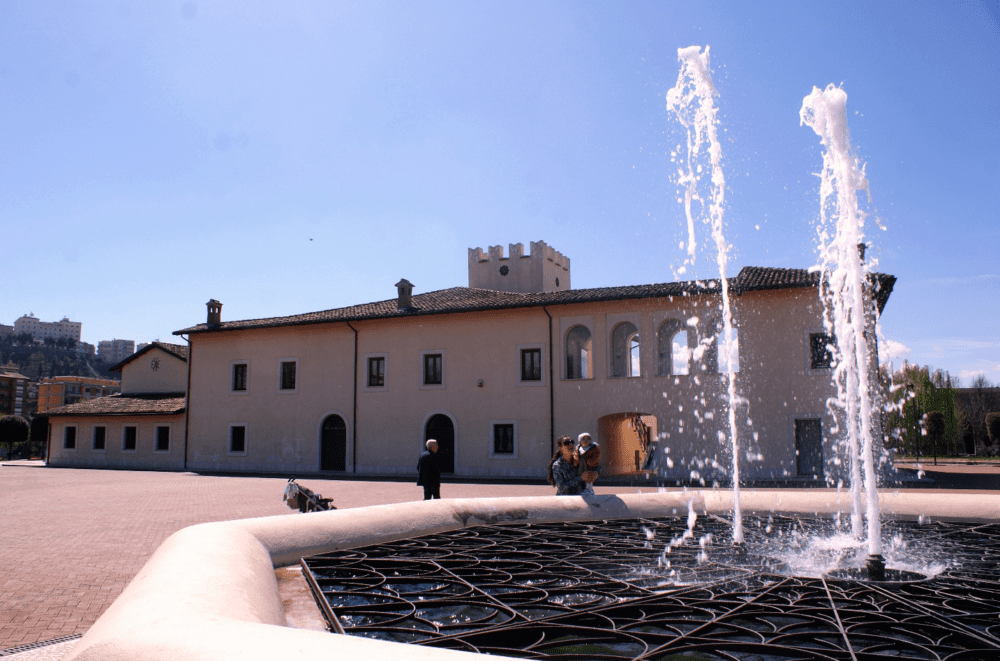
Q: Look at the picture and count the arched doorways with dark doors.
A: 2